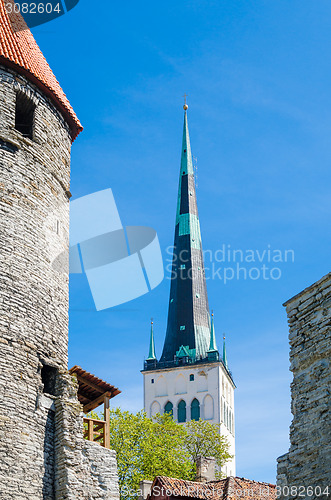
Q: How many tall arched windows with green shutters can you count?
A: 3